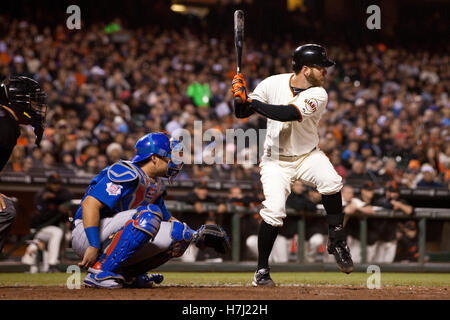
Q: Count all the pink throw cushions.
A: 0